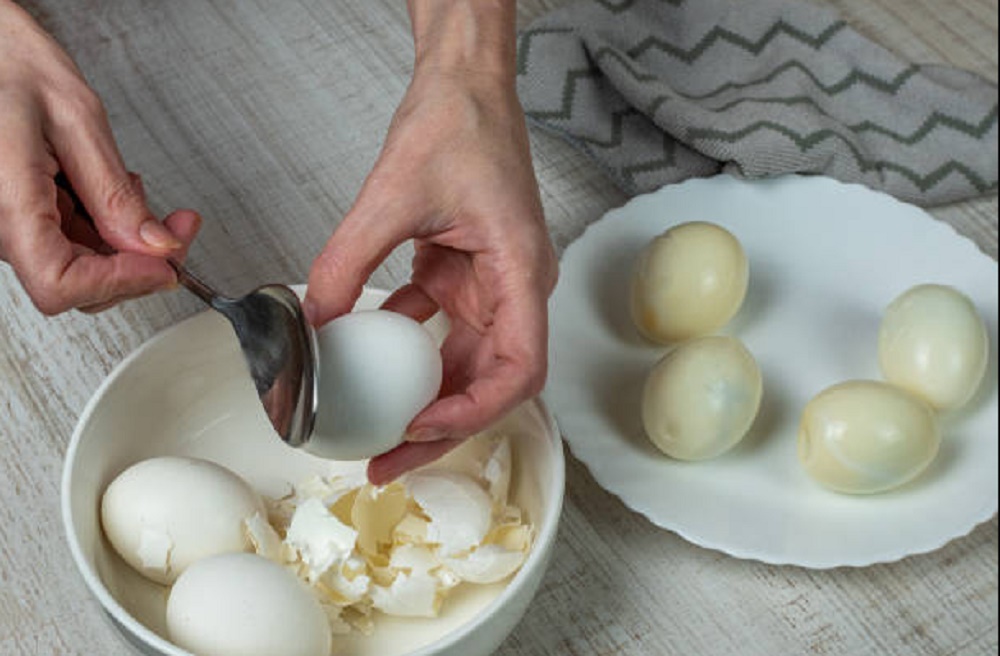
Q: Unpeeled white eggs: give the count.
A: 3